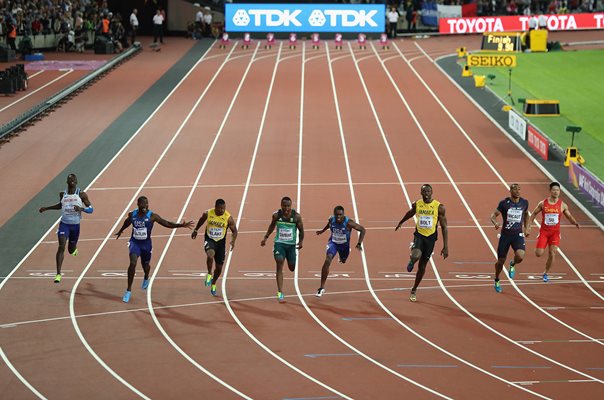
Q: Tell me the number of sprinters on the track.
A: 8